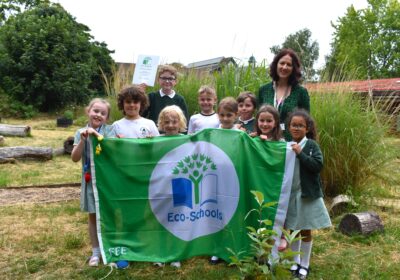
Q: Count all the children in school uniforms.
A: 9